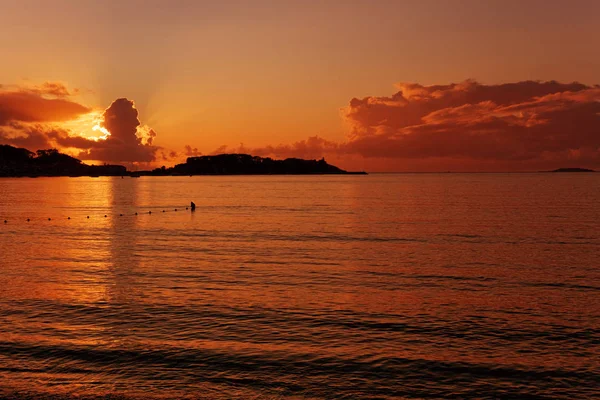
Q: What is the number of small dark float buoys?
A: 12